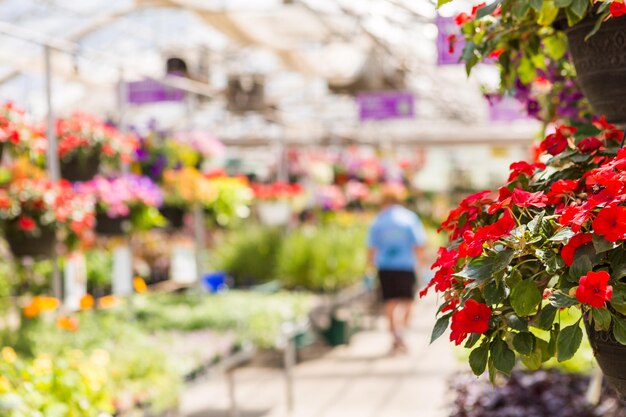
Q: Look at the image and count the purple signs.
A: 4